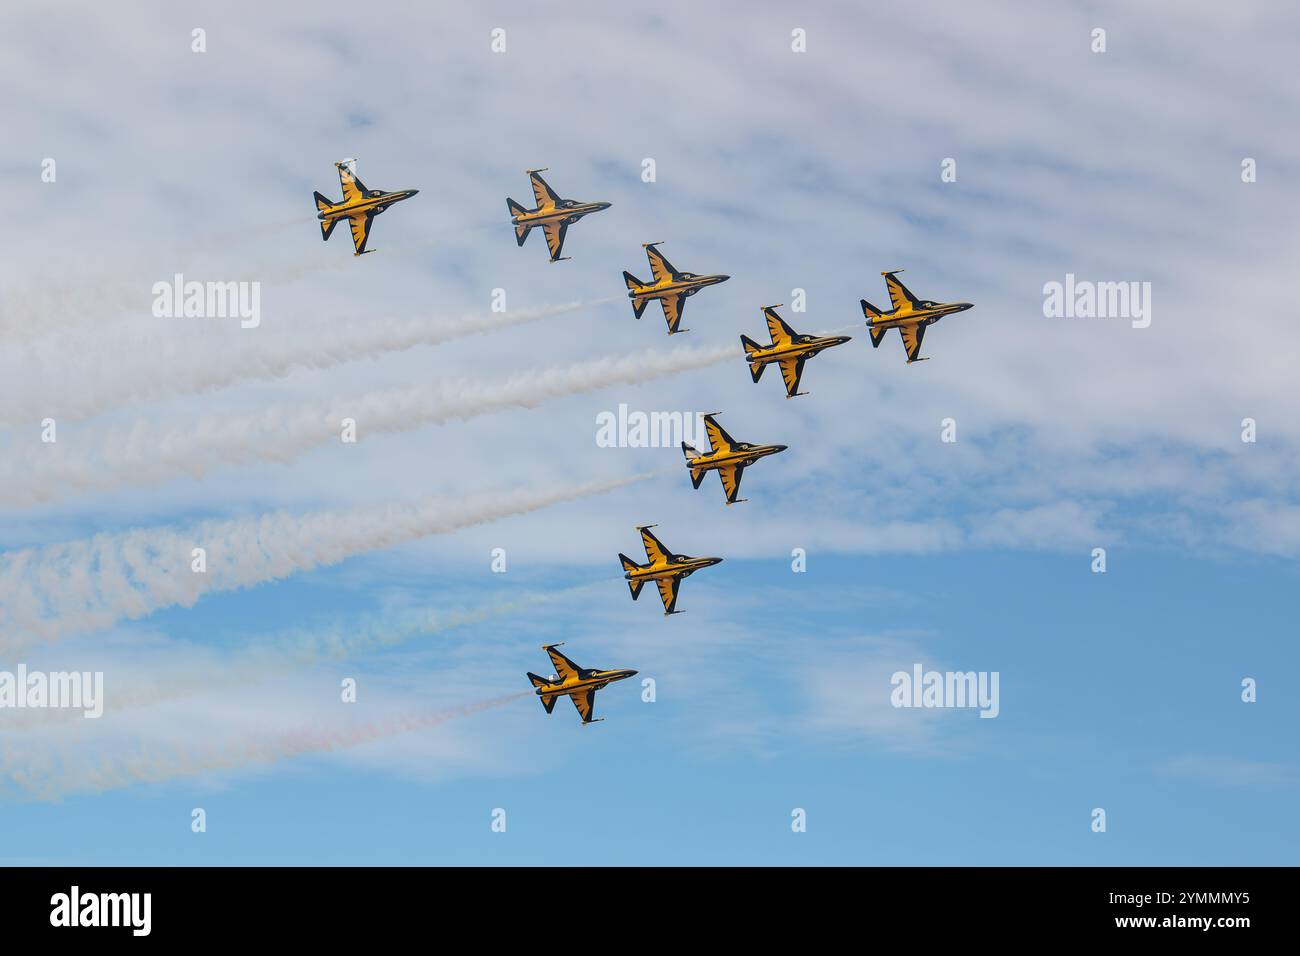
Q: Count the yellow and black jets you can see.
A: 8